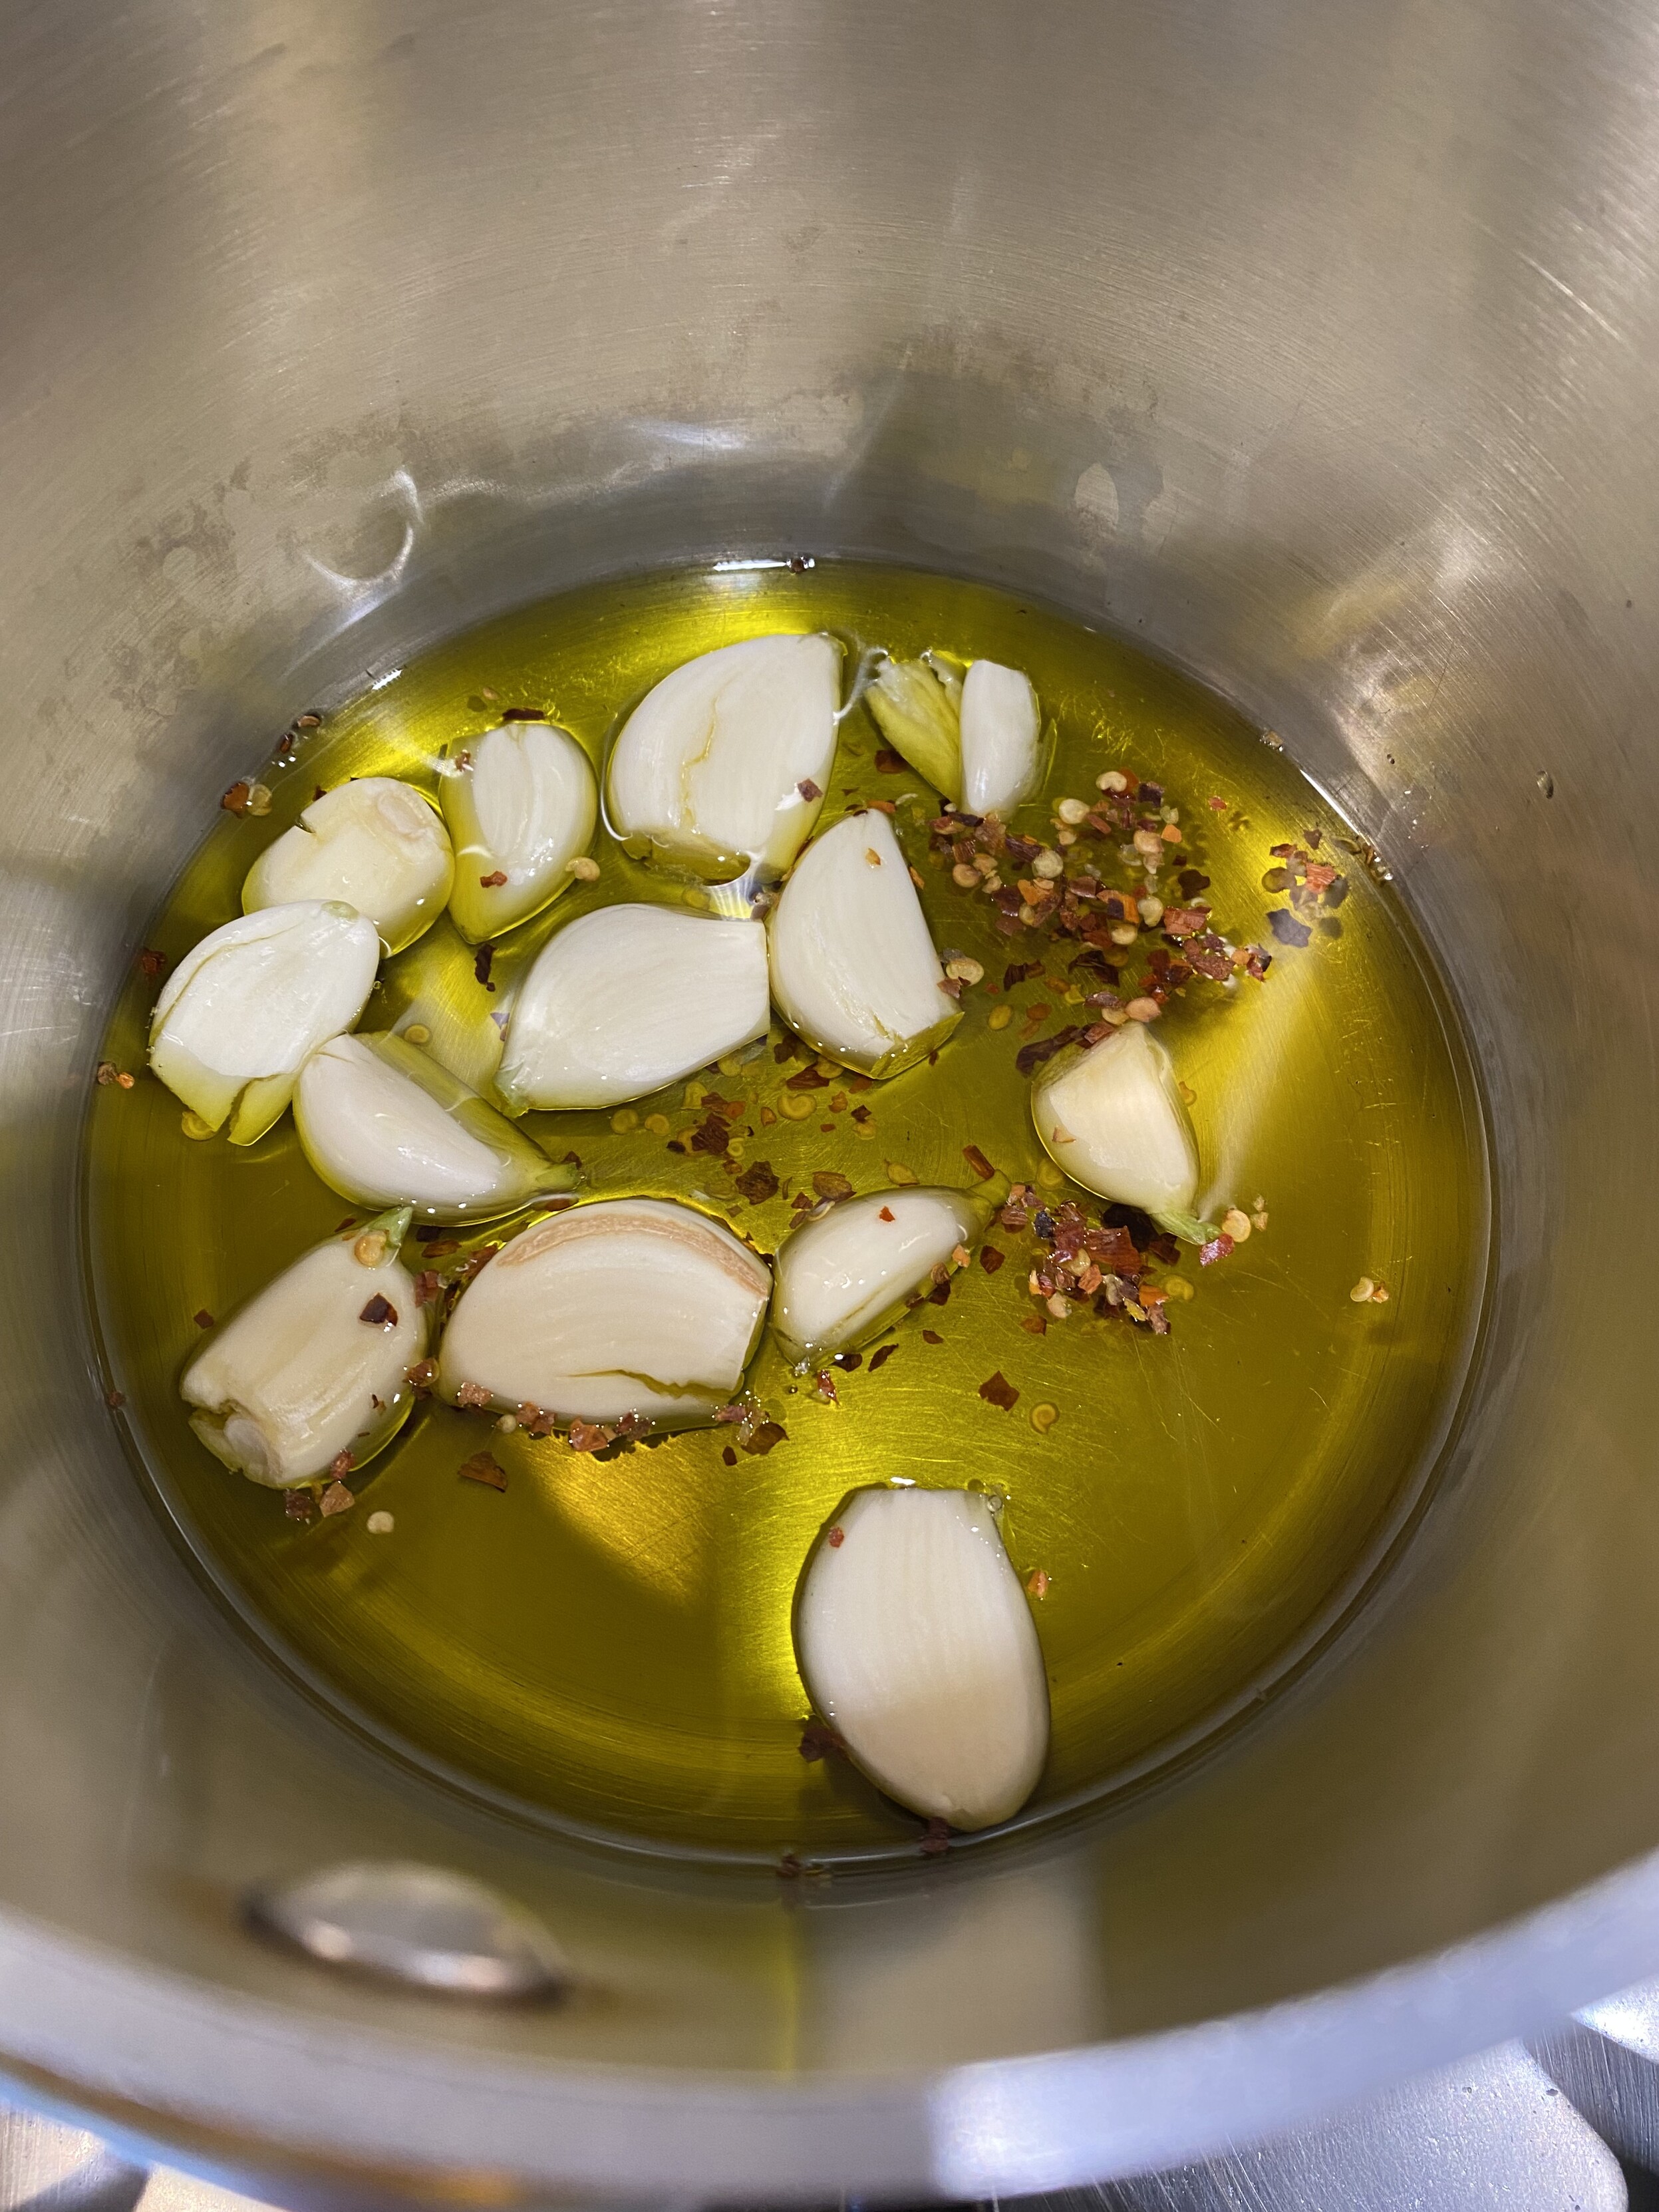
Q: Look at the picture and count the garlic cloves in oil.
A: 13